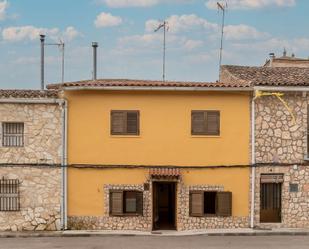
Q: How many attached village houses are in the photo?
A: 3